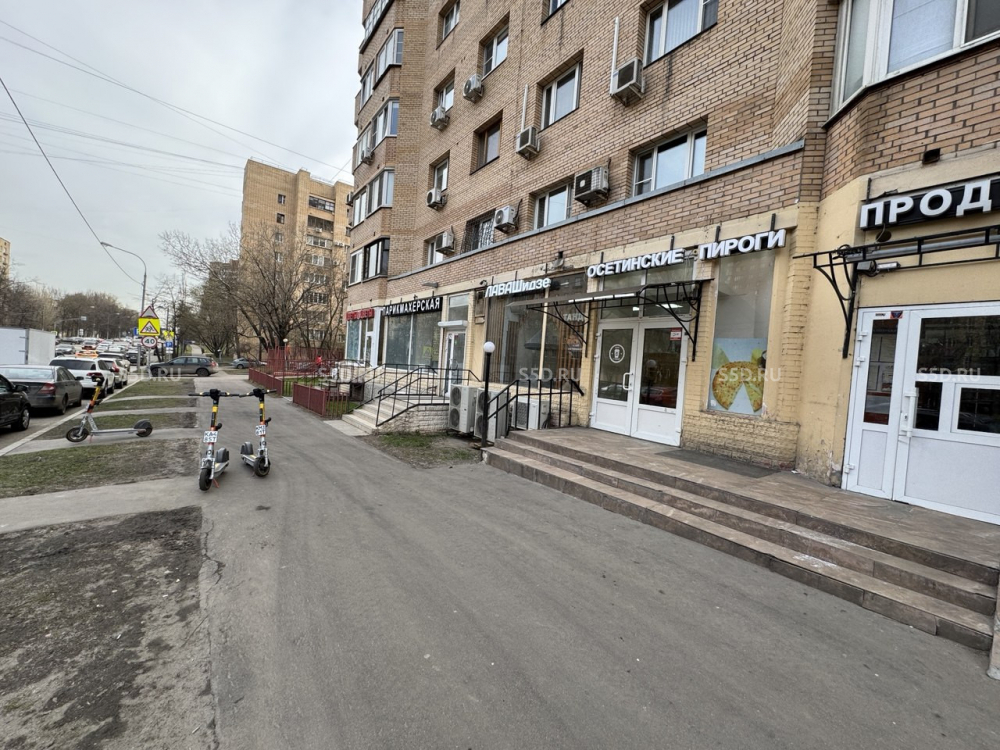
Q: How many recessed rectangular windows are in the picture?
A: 12